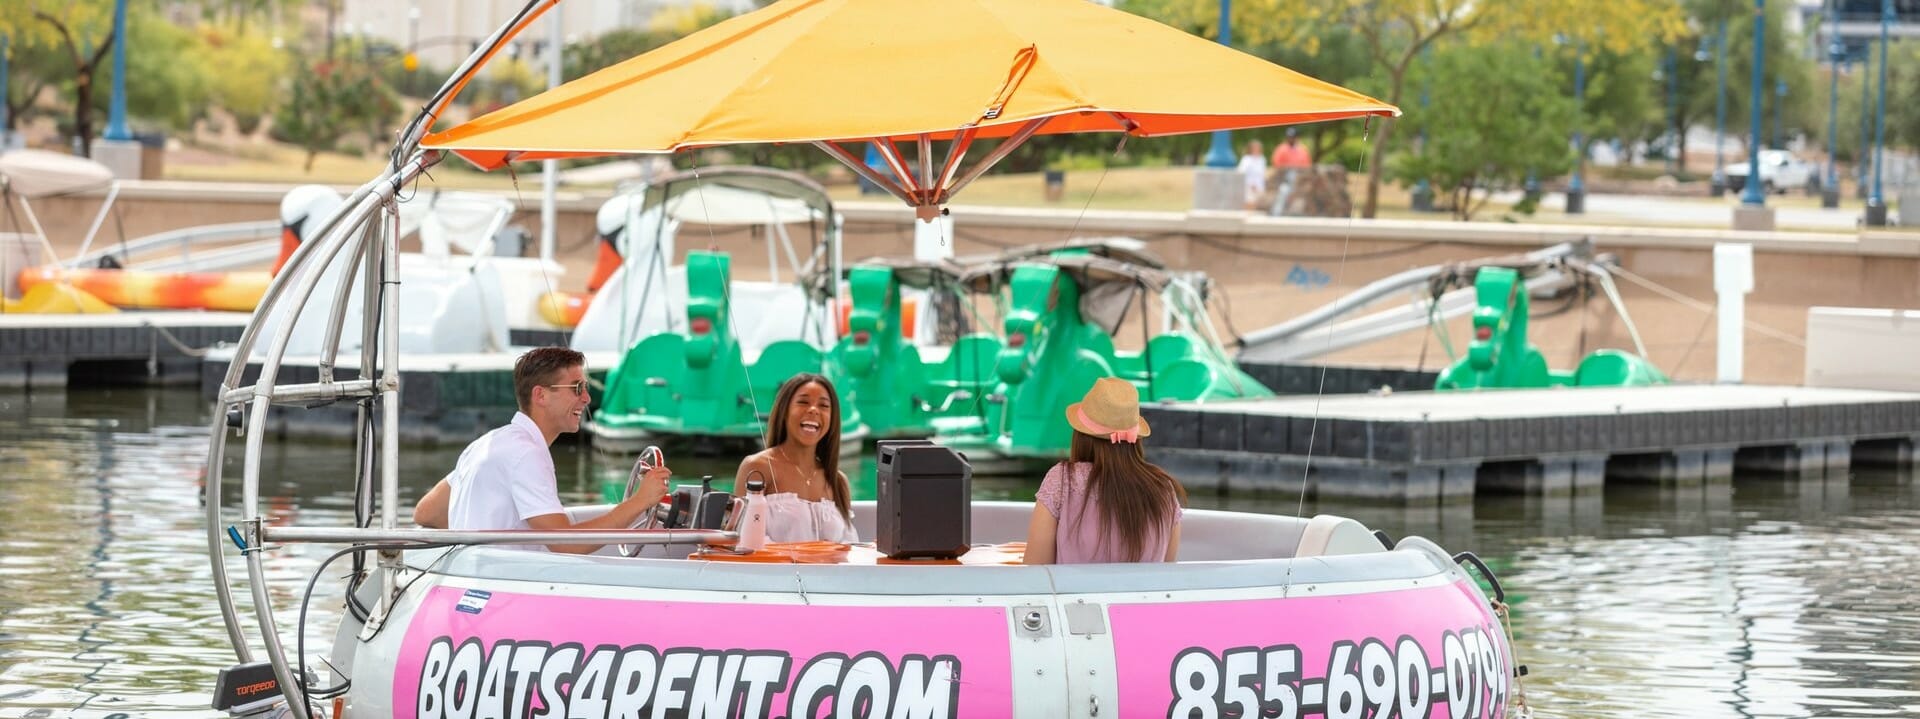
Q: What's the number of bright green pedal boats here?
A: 4